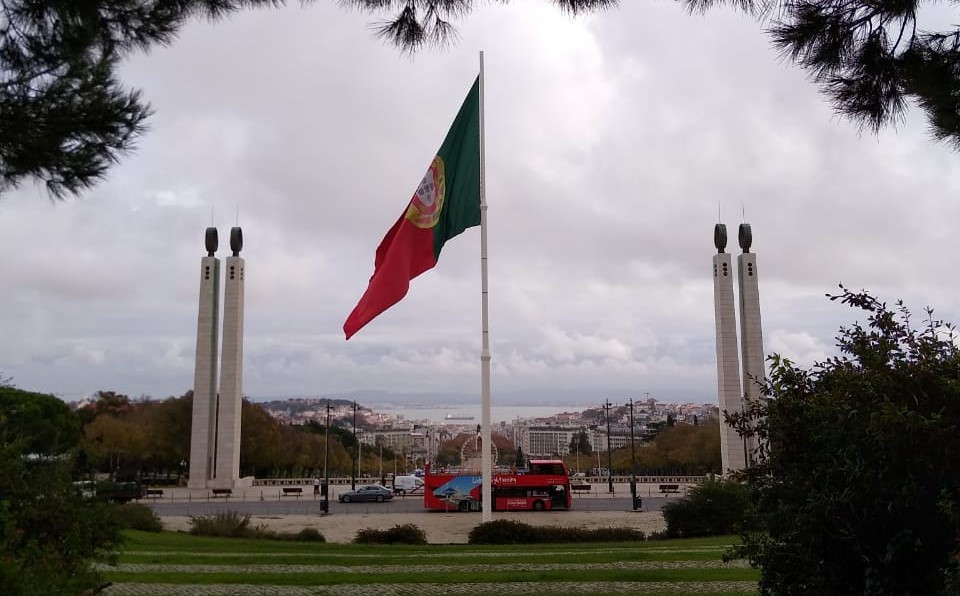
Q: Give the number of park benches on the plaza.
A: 5